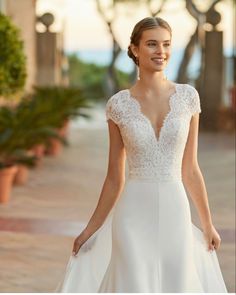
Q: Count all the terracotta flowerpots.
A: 5